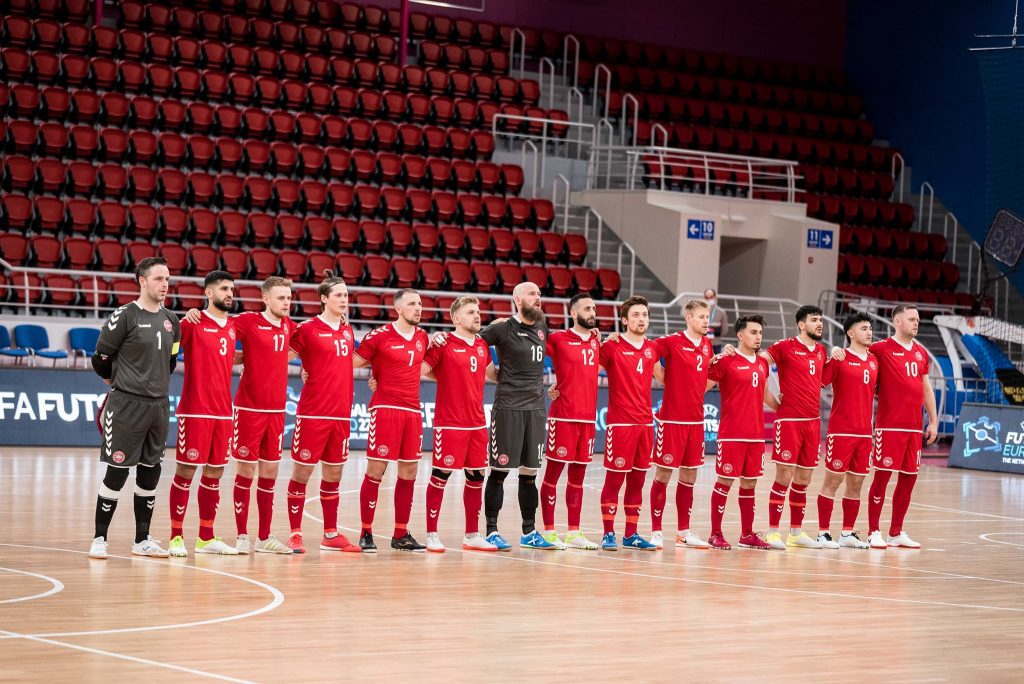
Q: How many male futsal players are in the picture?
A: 14